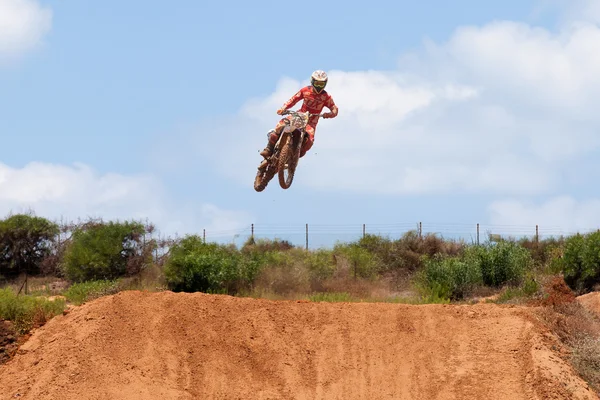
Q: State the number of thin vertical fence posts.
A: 7